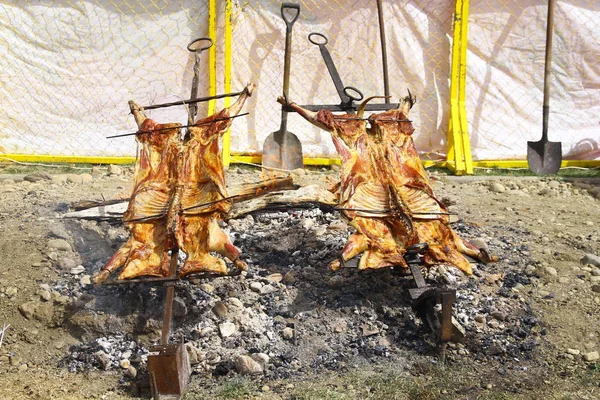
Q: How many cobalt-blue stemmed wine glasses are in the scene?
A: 0